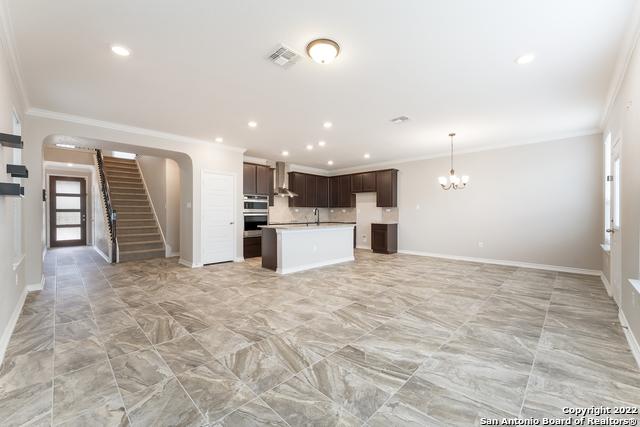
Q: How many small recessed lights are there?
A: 10